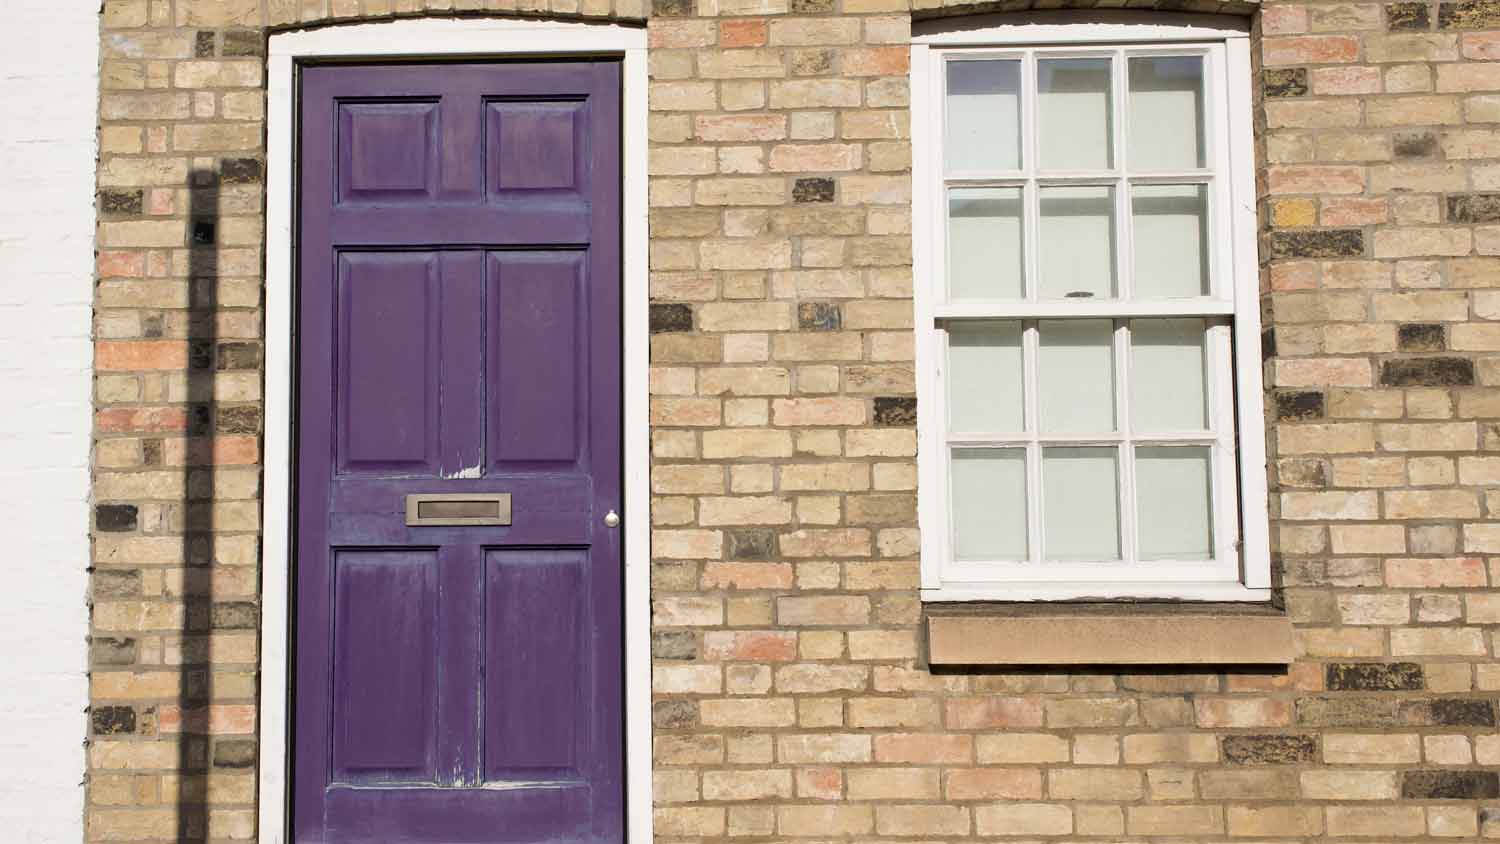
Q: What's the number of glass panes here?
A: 12